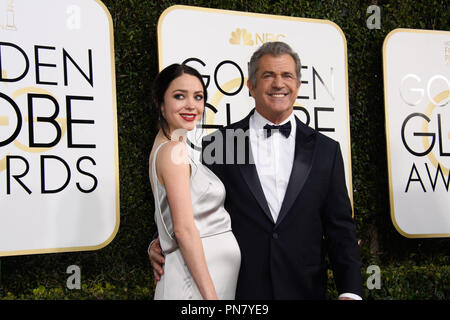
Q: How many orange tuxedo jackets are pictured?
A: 0